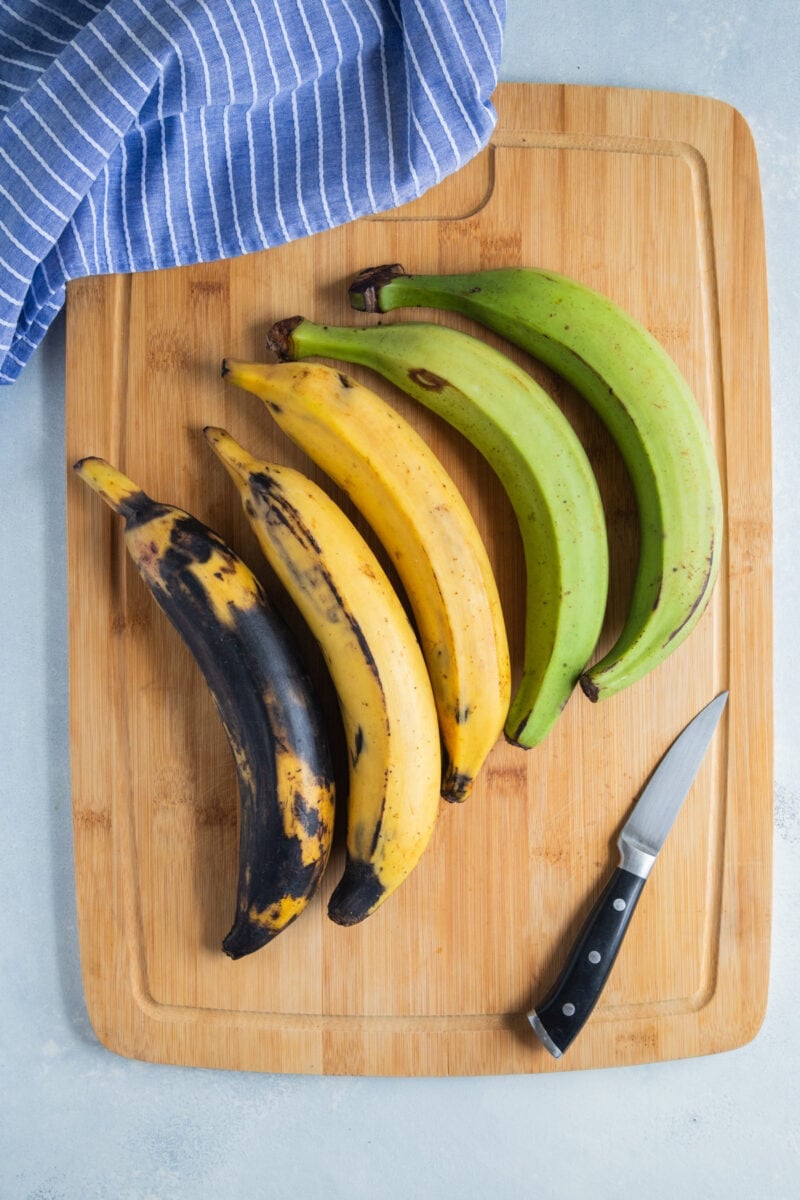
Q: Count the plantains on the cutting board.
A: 5